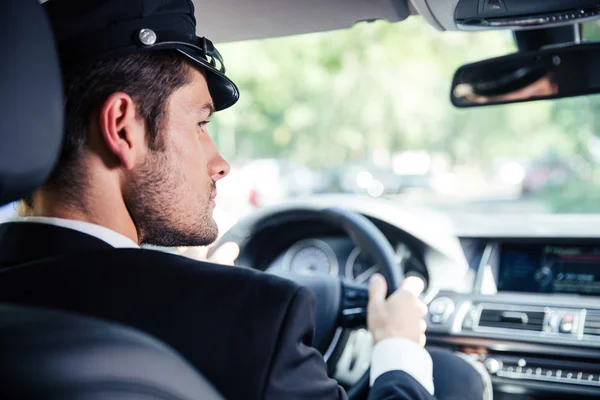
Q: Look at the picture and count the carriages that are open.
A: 0